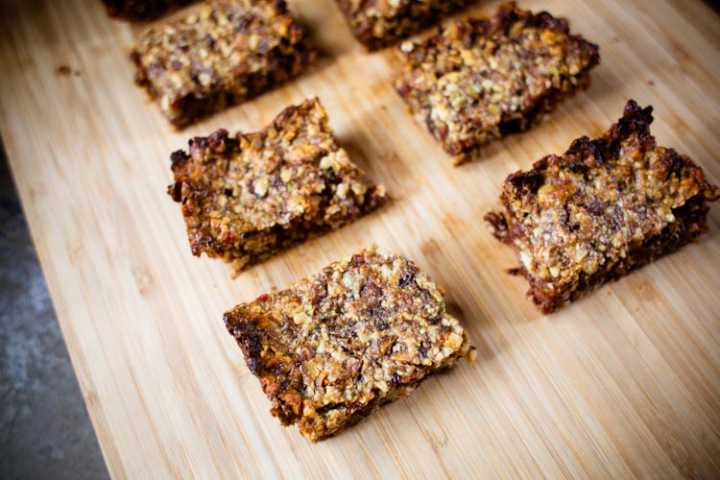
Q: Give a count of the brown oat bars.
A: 7